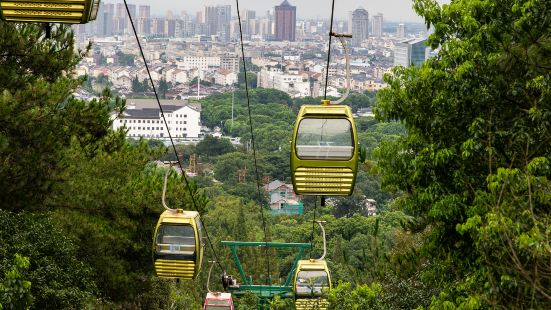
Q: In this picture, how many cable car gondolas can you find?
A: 5